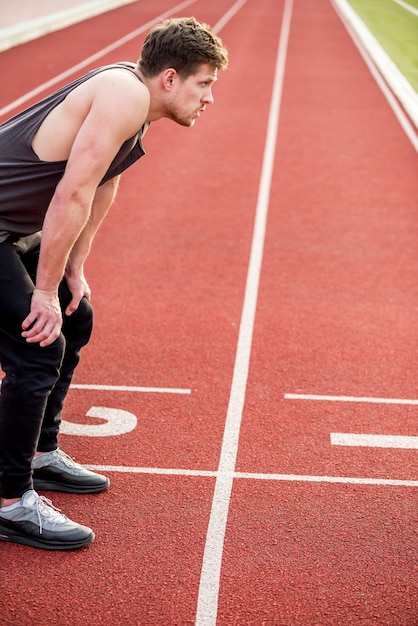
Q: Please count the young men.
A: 1